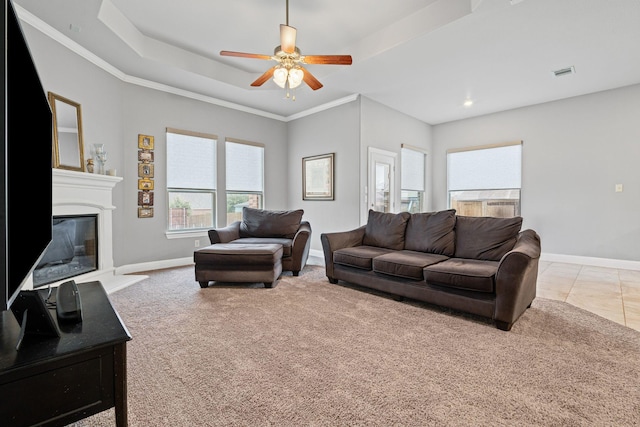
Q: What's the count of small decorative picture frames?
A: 6